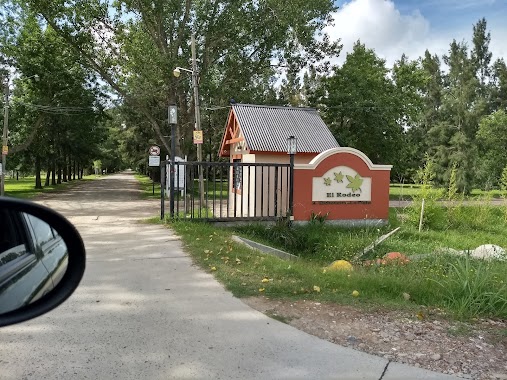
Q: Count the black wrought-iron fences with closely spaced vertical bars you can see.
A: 1